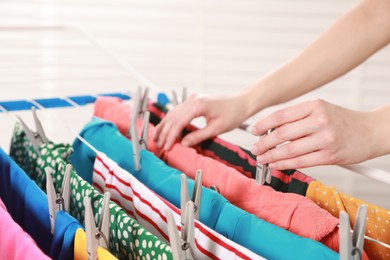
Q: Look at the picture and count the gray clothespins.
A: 10